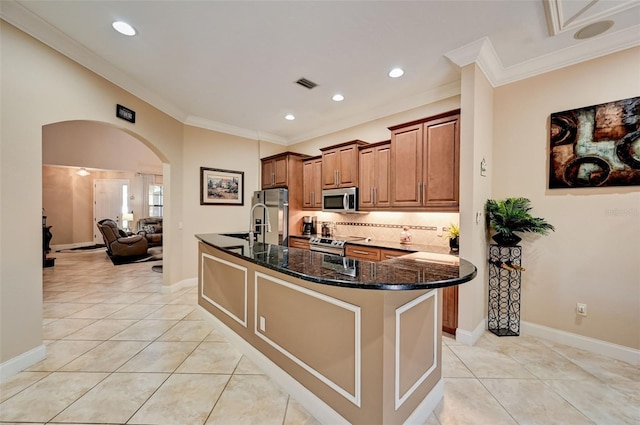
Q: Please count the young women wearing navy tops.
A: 0